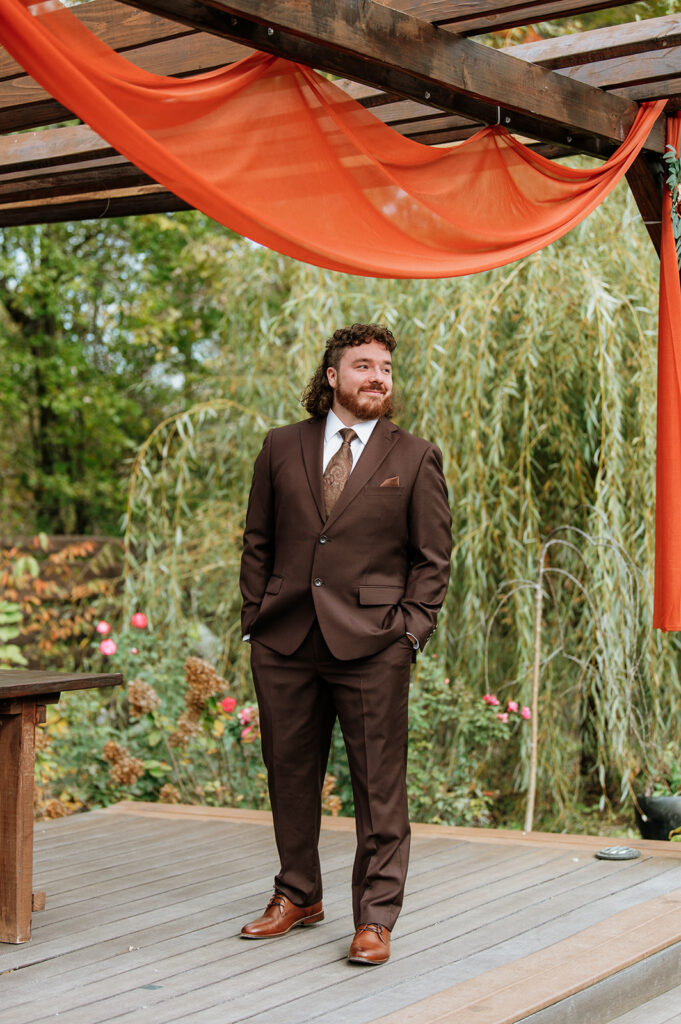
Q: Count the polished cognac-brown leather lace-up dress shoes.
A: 2